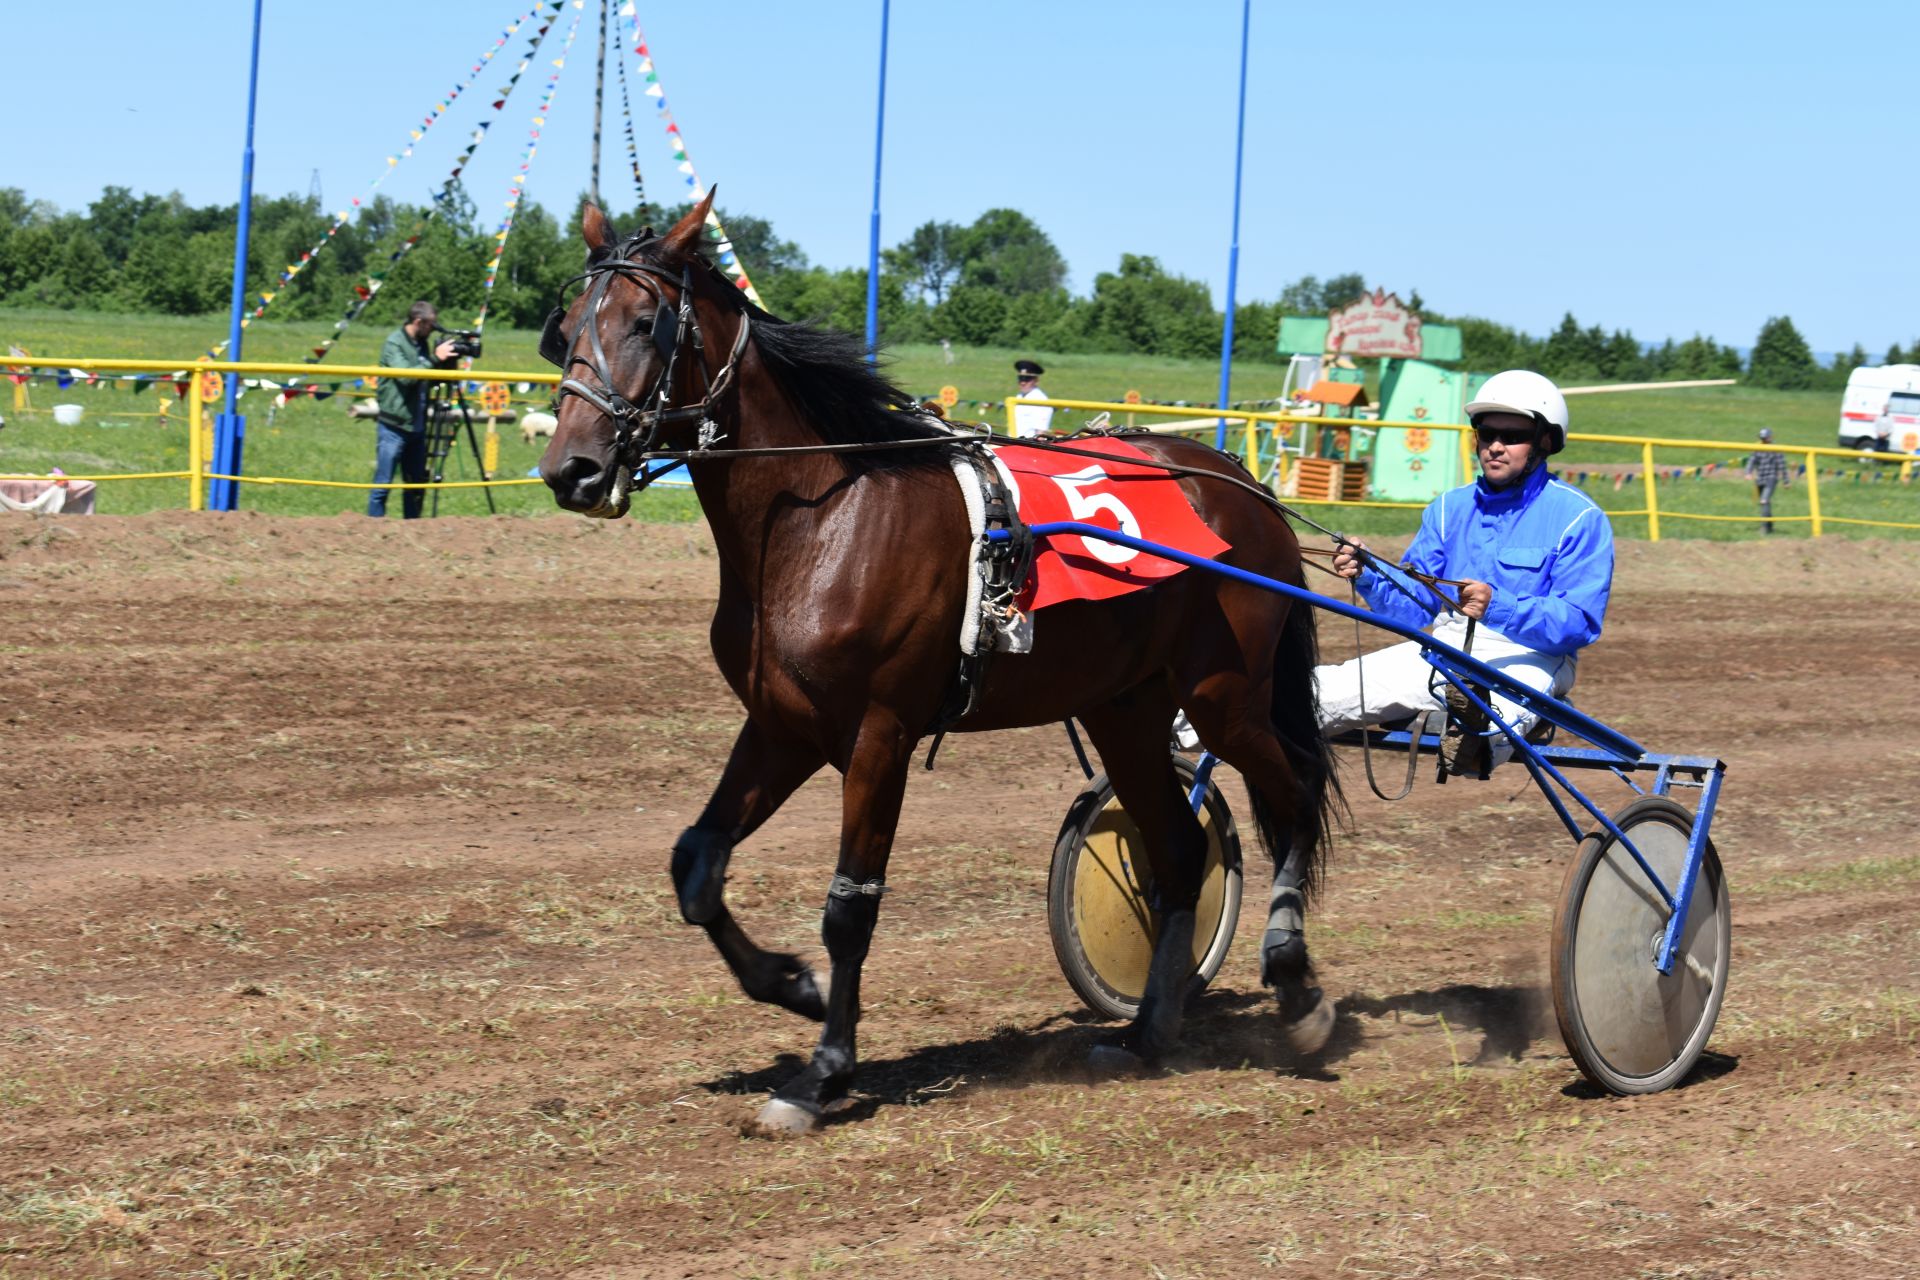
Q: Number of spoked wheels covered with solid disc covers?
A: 2